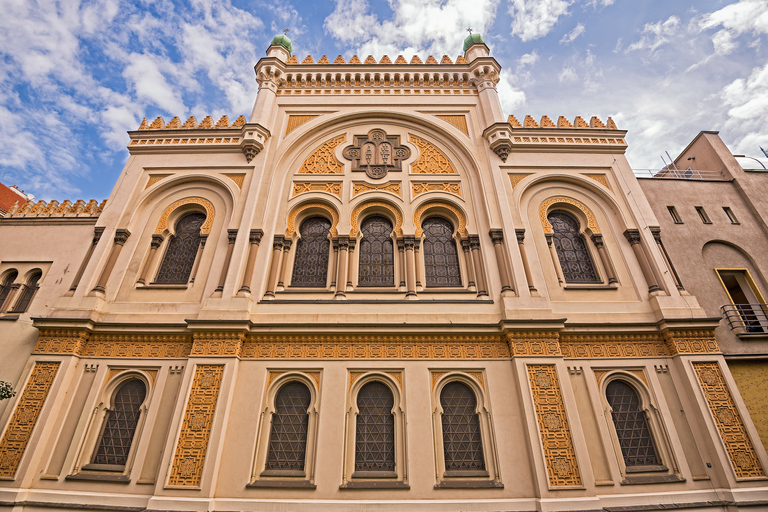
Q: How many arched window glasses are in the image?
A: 12